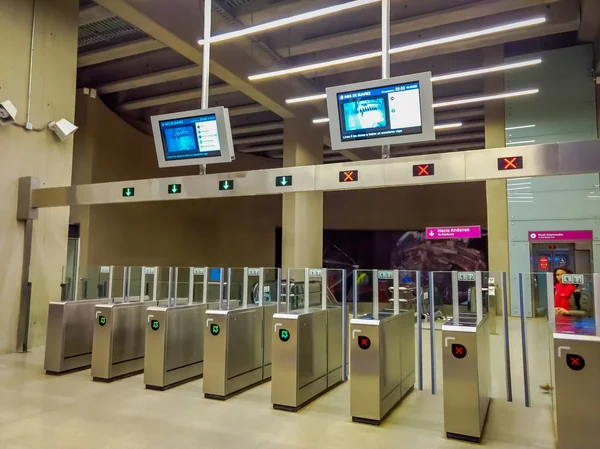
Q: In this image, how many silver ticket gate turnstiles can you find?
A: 8